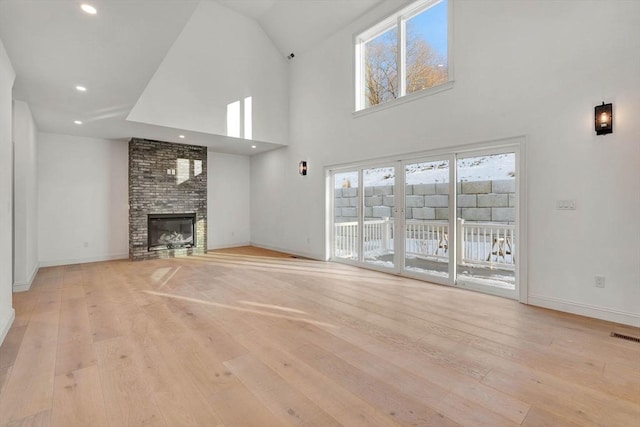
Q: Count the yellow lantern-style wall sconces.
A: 0